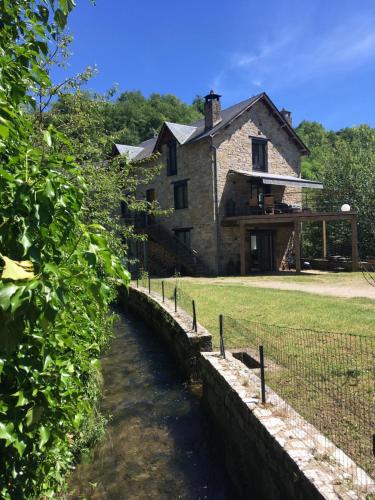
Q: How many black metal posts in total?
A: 7